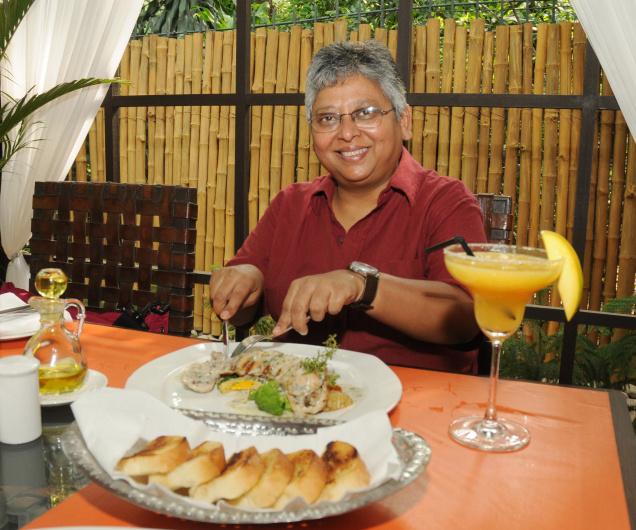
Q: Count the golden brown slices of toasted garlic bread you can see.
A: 6